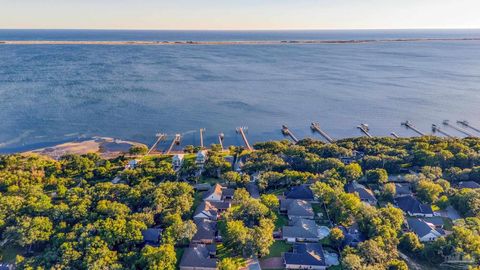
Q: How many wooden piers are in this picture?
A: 13